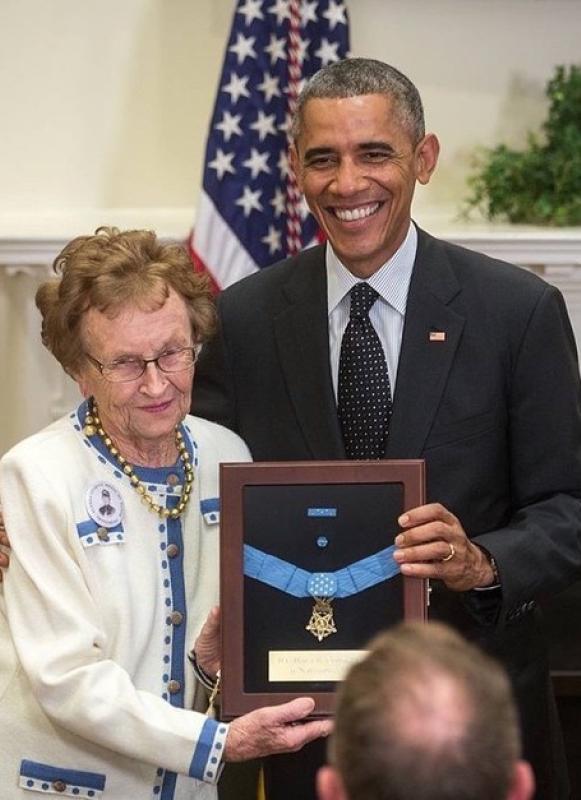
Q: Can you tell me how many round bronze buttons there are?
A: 6